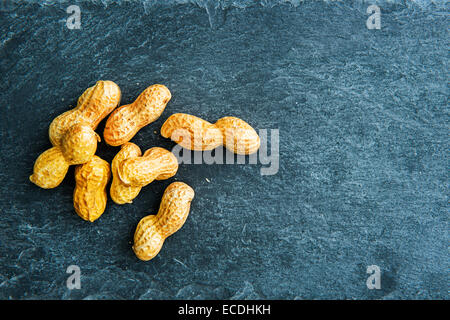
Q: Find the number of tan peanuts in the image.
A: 8